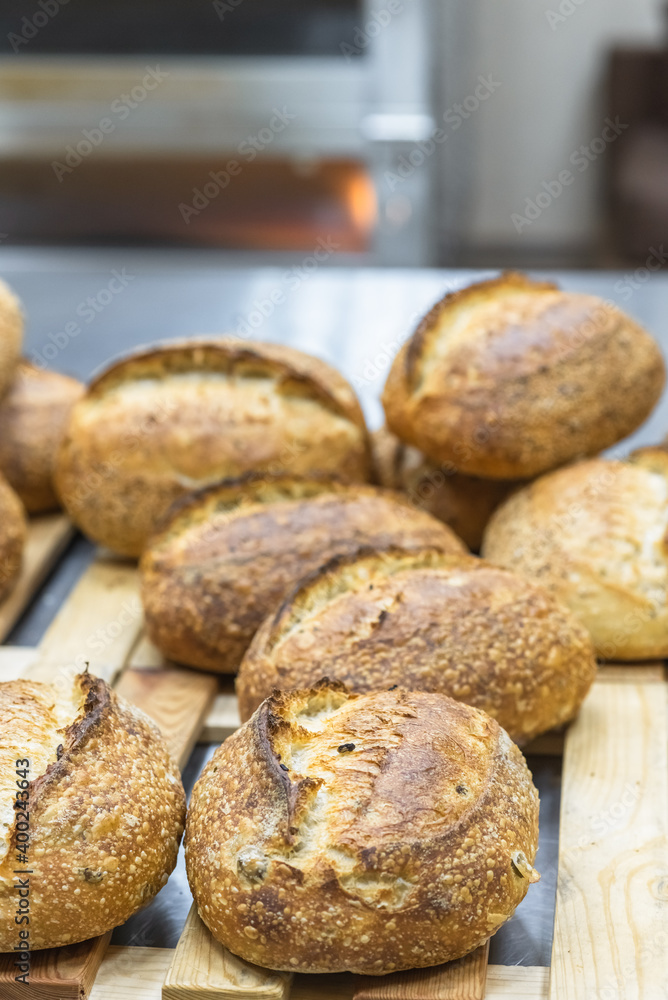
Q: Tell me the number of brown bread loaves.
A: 11